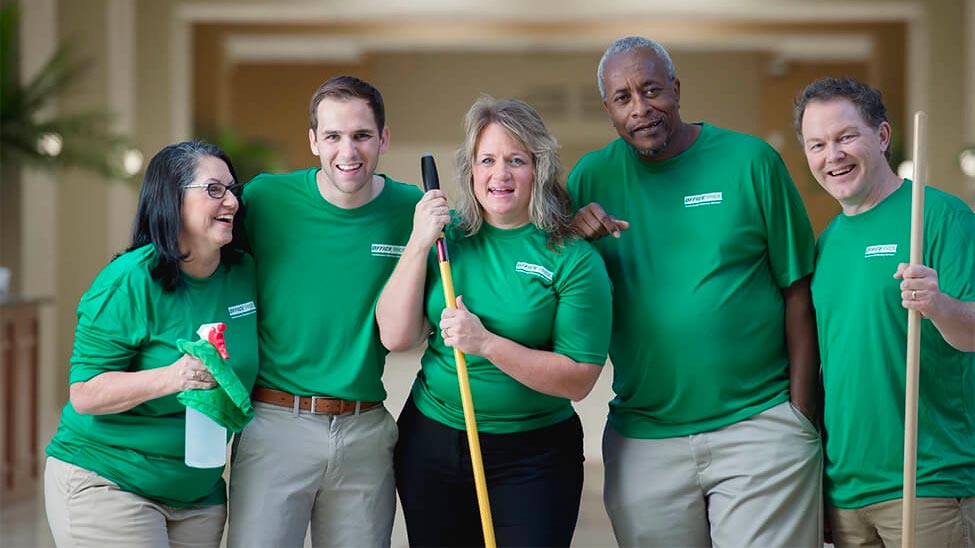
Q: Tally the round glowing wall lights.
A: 4